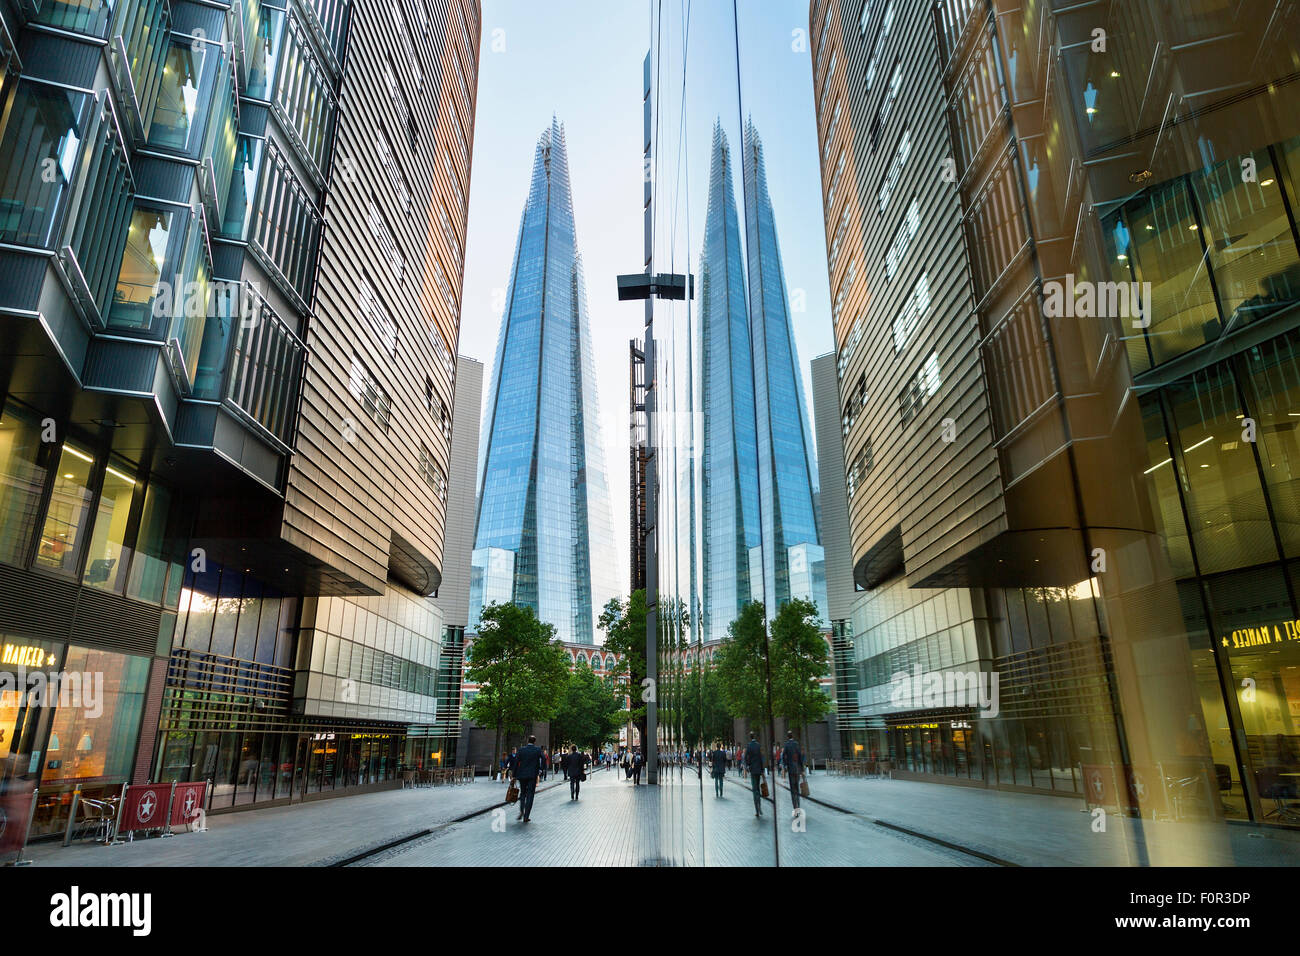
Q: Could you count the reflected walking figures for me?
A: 3